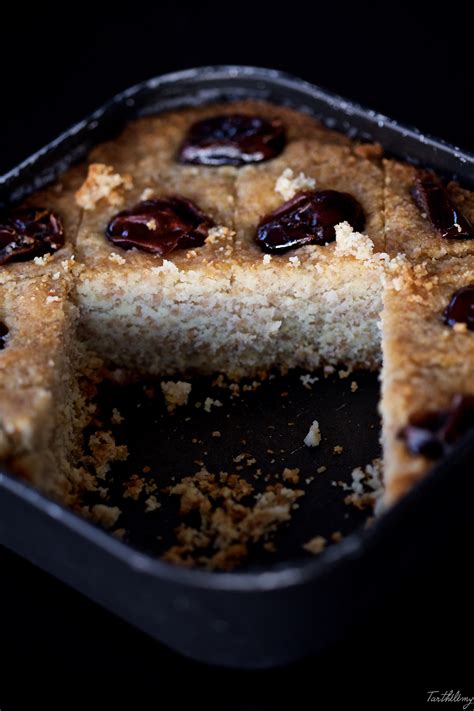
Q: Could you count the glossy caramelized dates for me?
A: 8